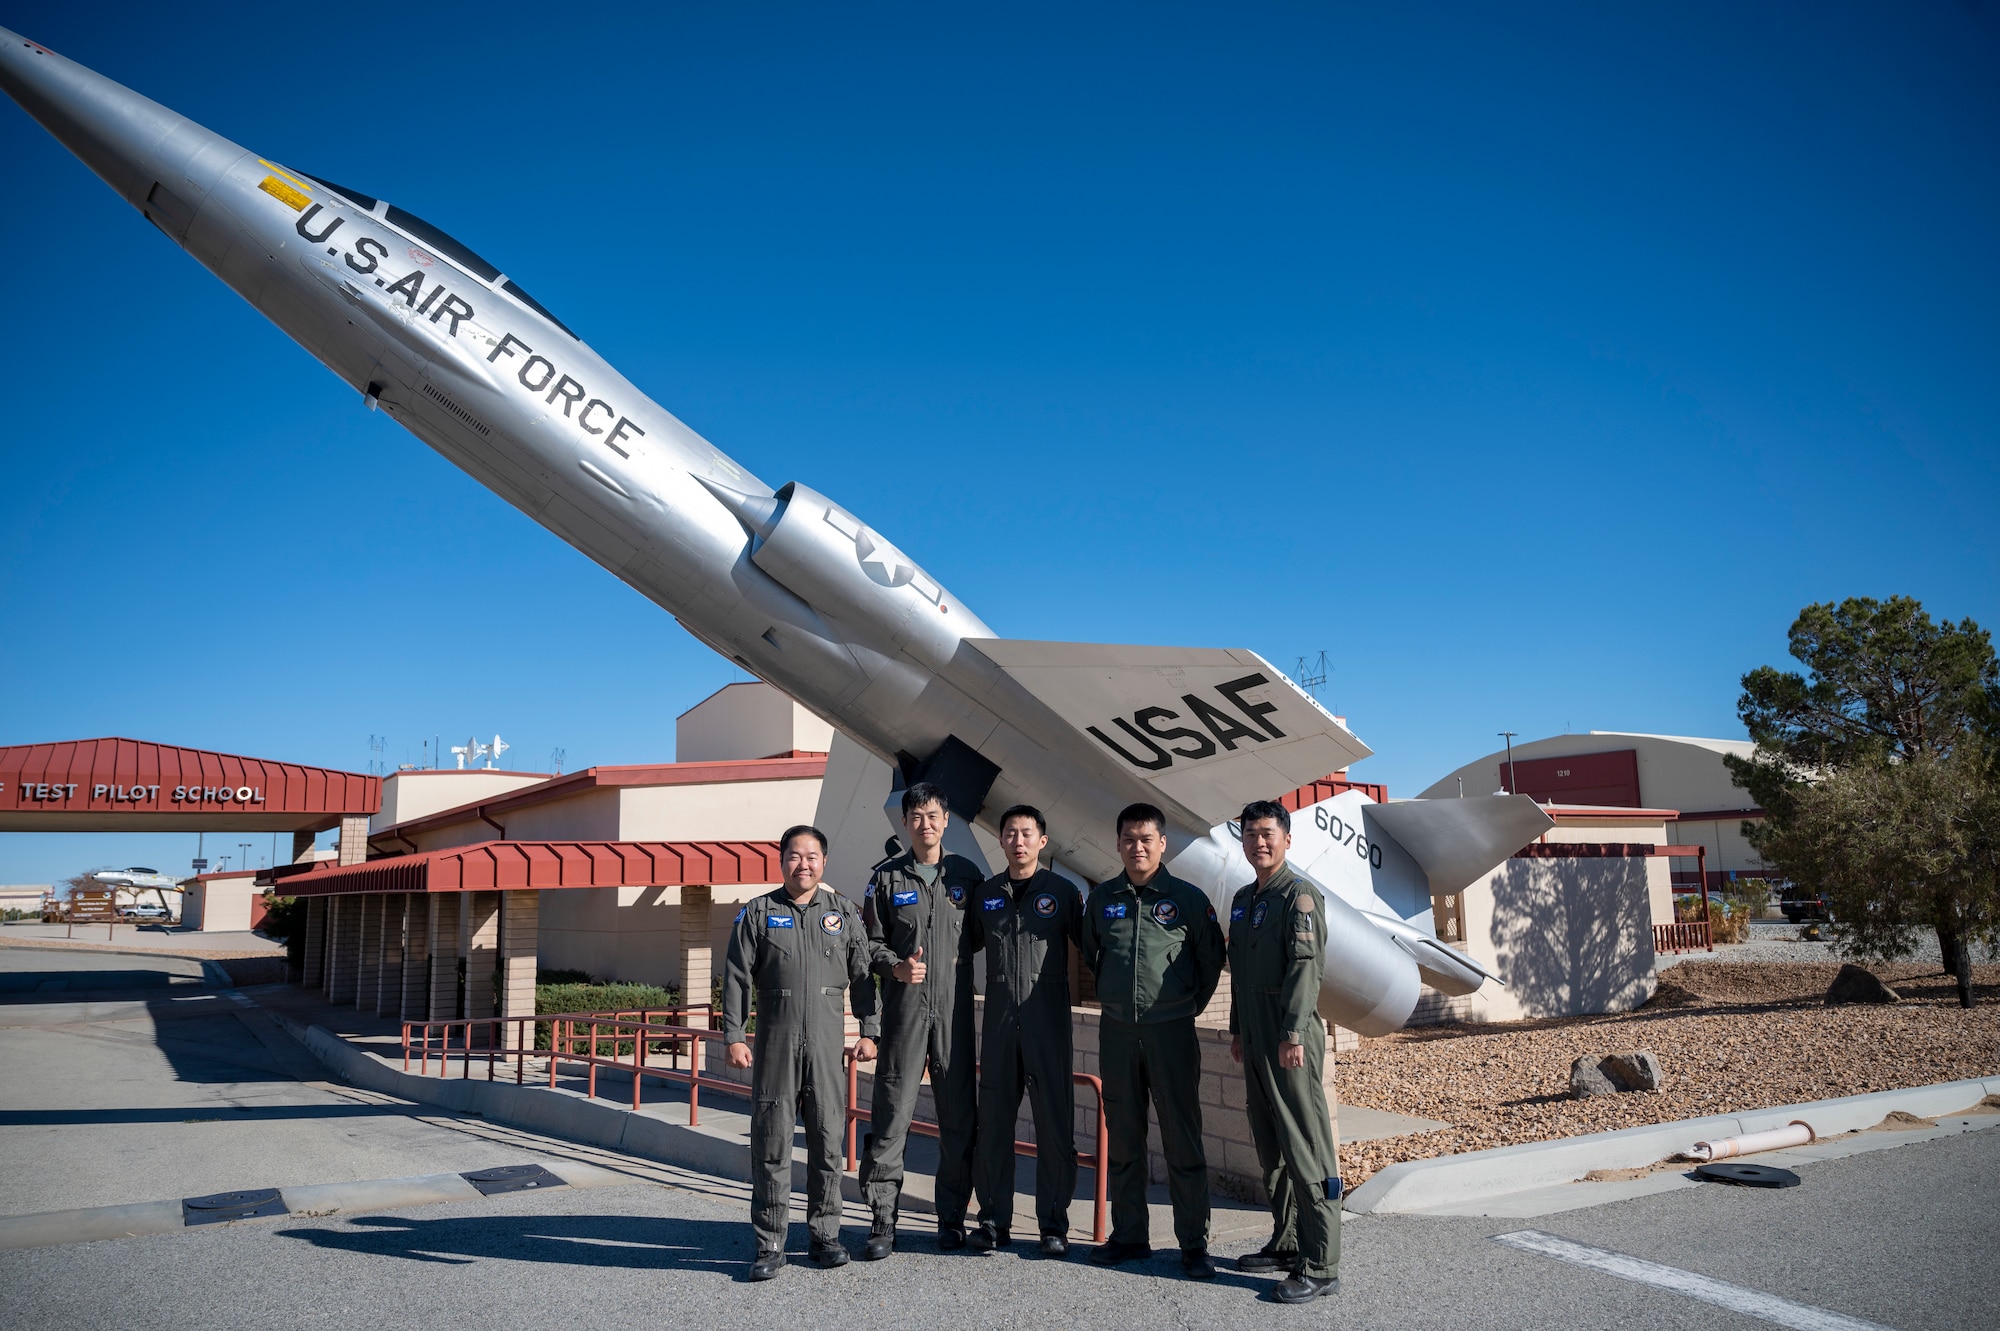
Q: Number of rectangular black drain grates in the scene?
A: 2